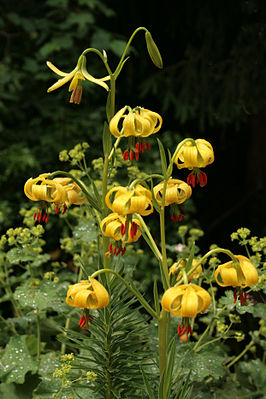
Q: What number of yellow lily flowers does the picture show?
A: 12